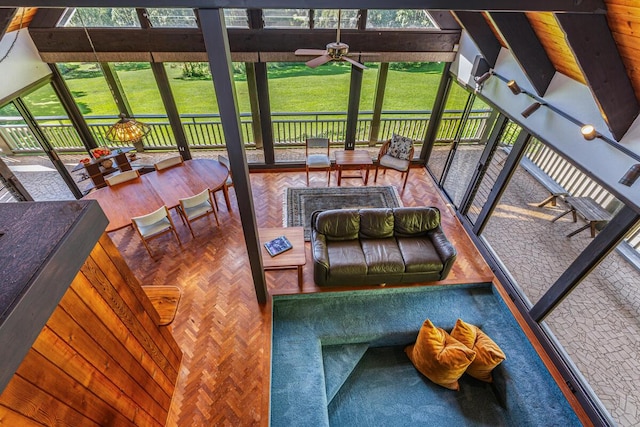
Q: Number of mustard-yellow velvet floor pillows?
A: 2